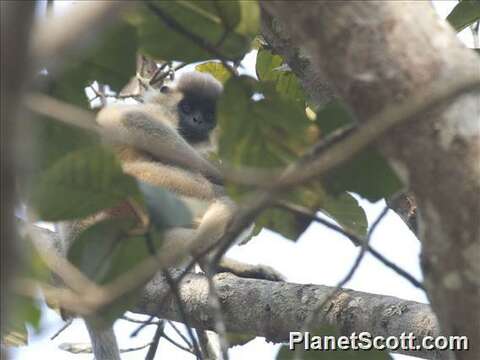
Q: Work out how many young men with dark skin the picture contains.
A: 0